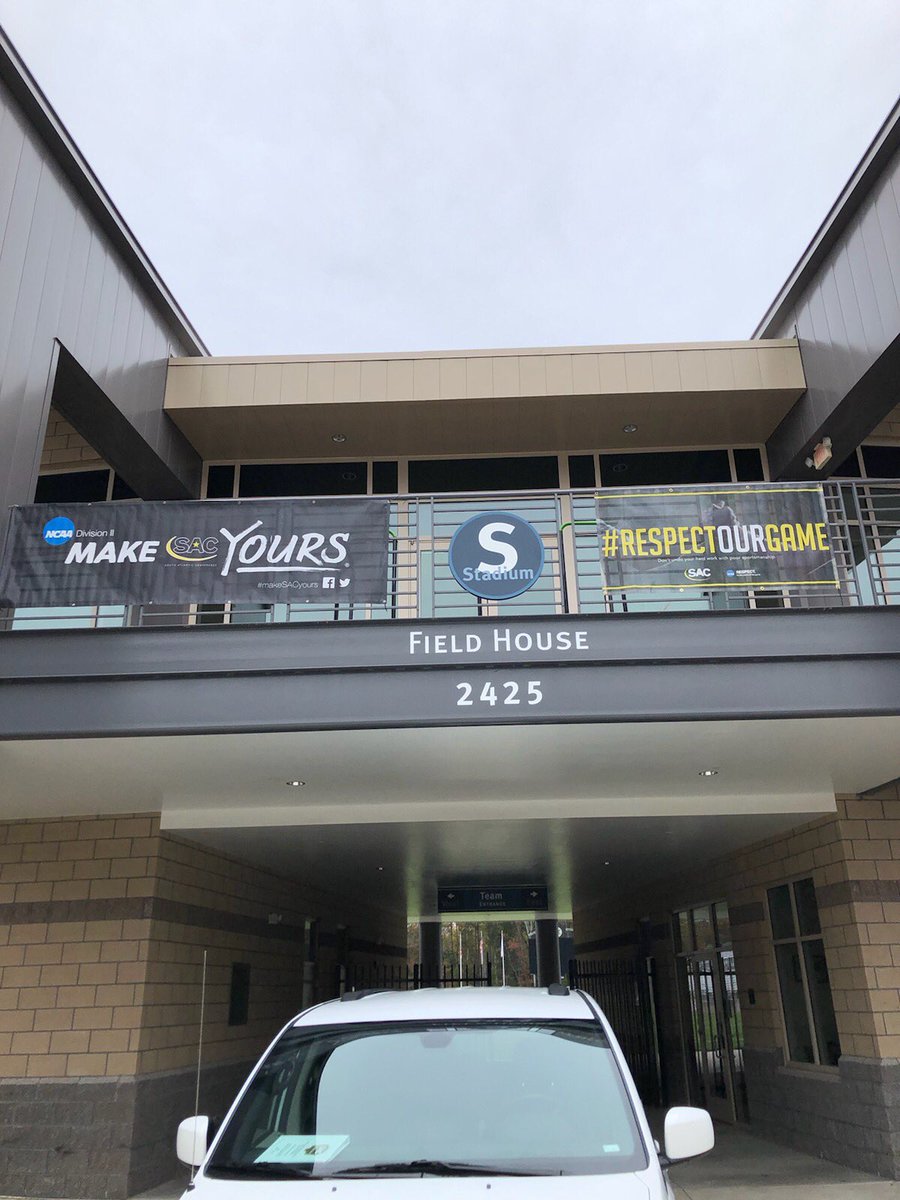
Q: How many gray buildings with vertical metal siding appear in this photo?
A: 2